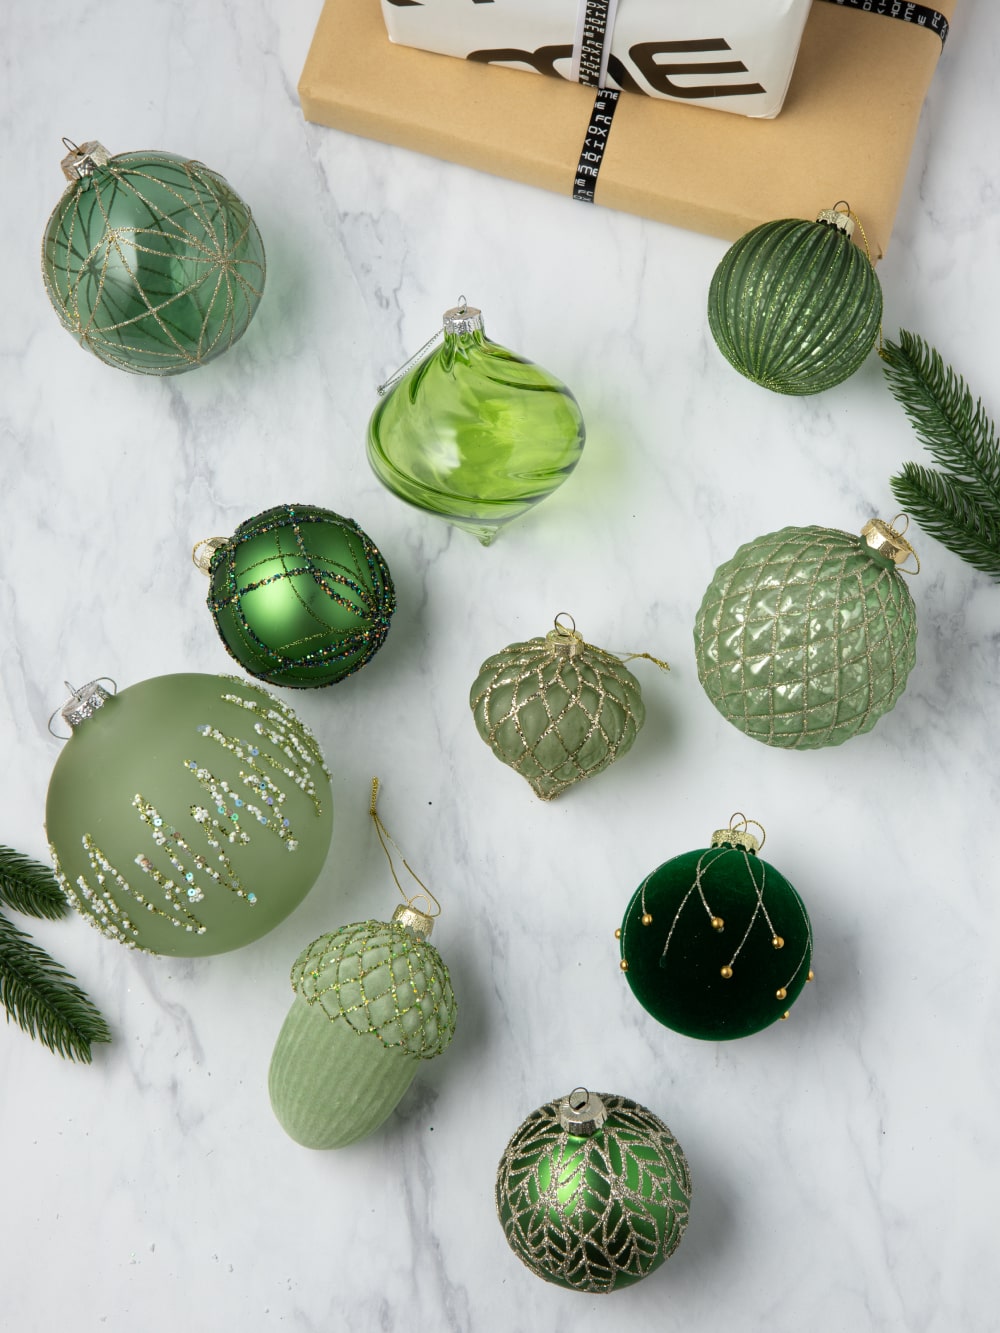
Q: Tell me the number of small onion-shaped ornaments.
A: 1